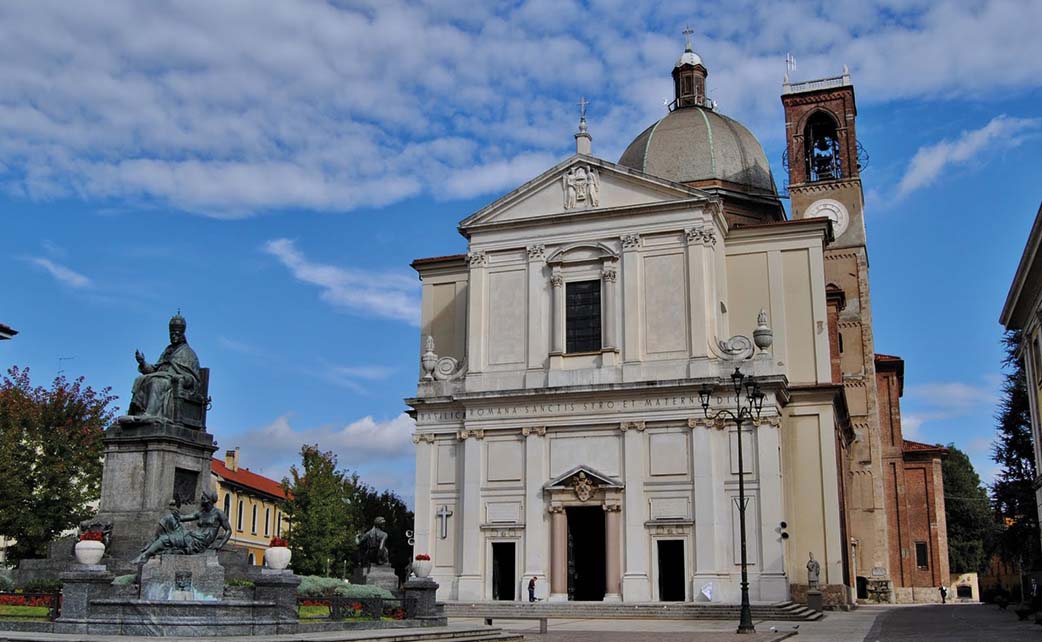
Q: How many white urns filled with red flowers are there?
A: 3